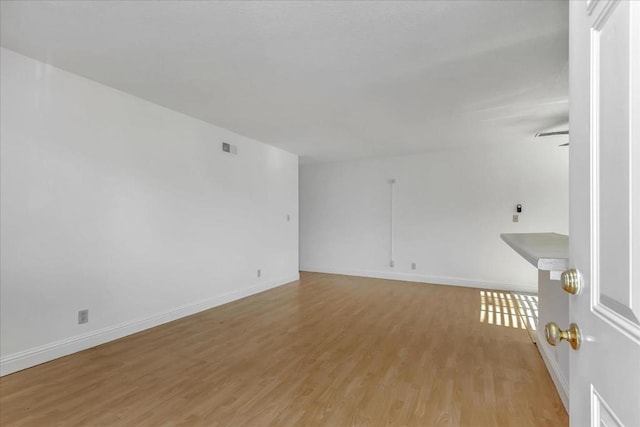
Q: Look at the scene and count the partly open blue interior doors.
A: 0